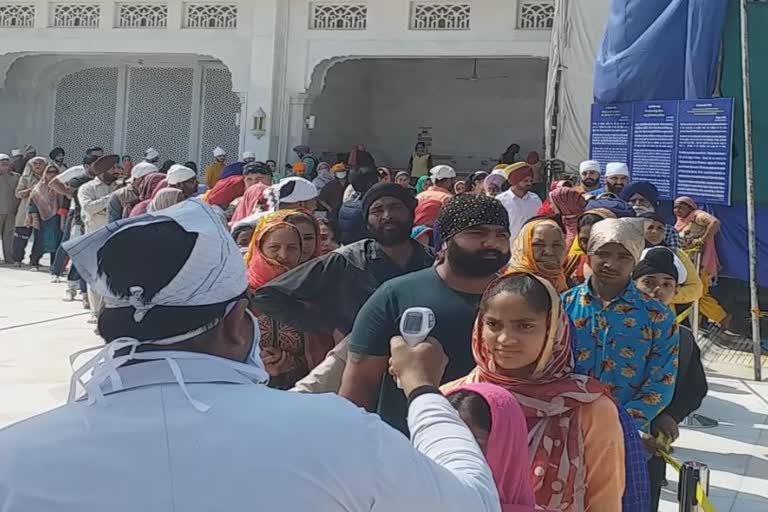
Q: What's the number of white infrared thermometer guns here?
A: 1